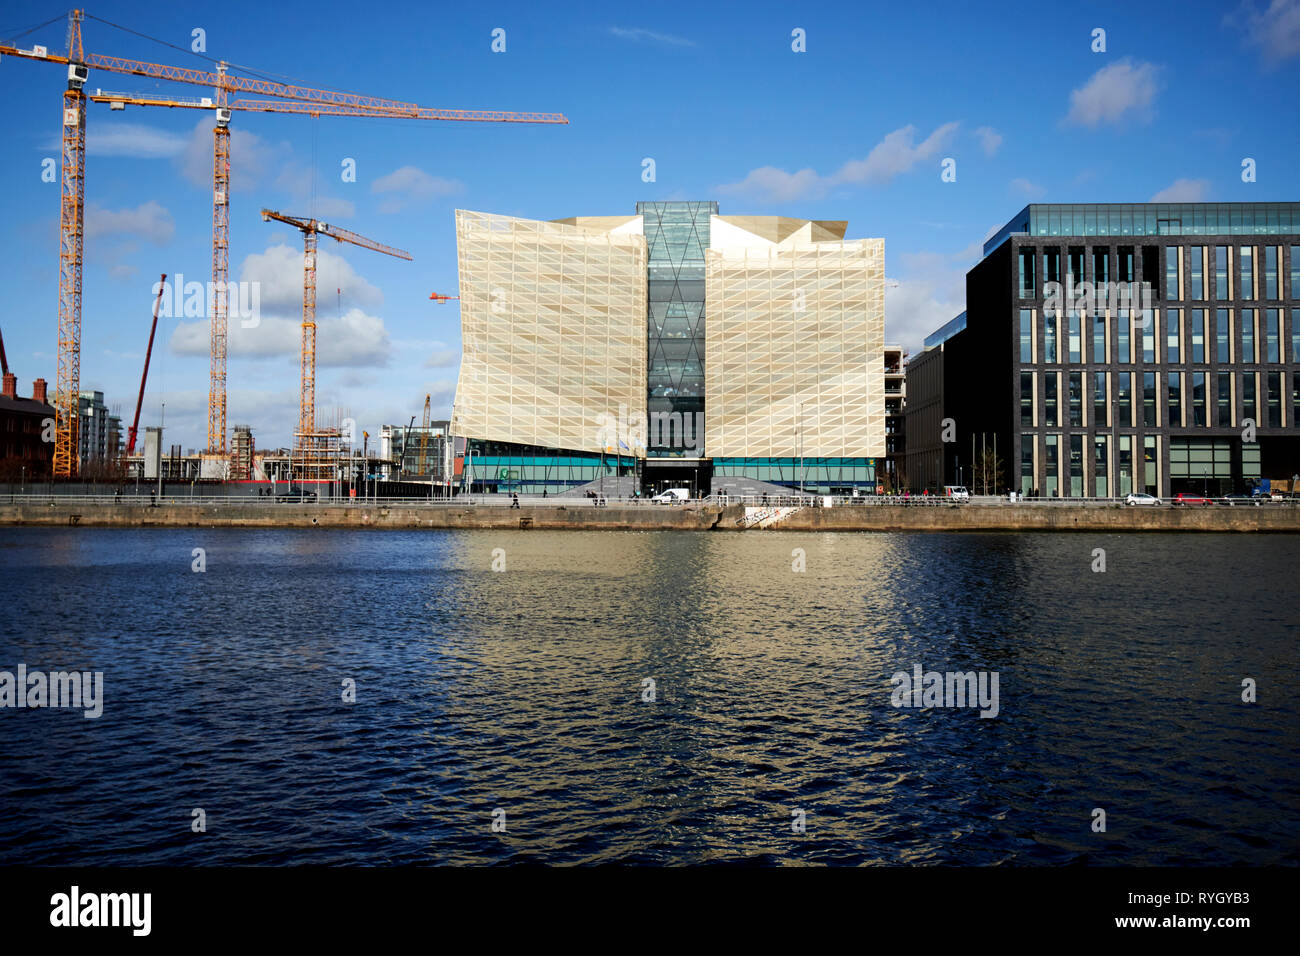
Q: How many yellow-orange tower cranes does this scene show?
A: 3